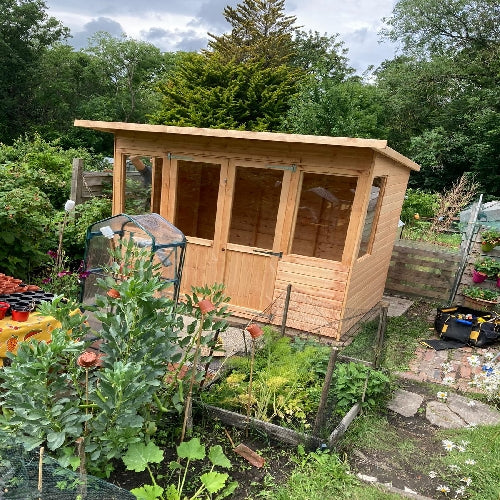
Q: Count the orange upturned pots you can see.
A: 4